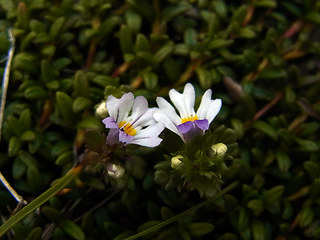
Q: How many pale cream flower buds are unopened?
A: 4